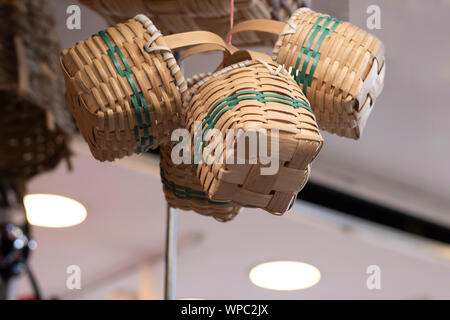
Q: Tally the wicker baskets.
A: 4